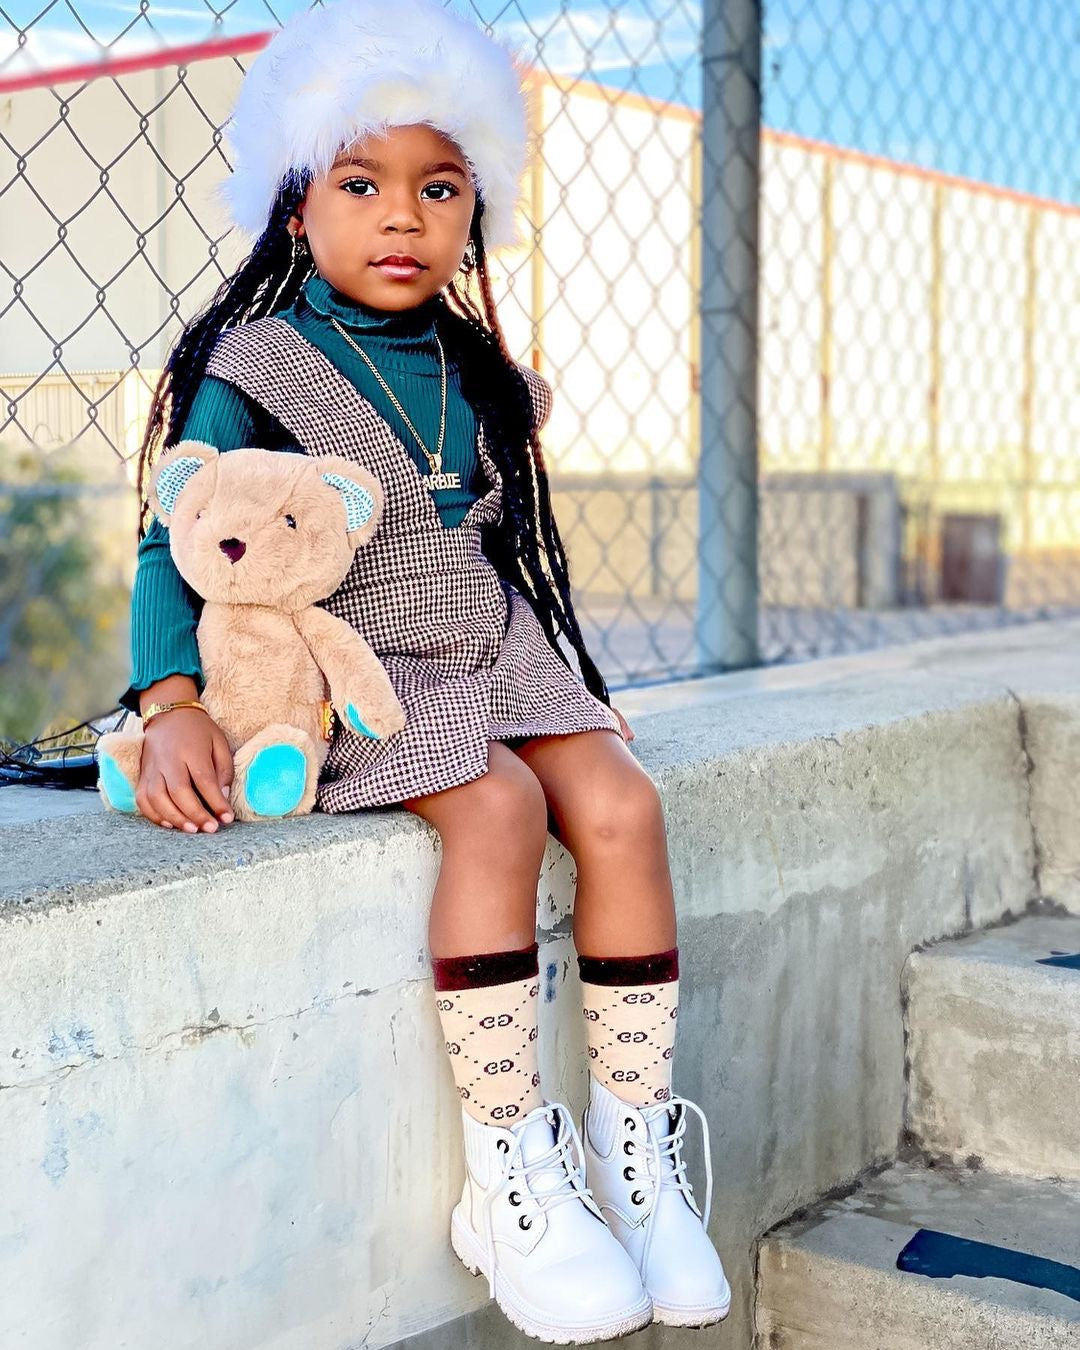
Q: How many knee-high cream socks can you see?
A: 2